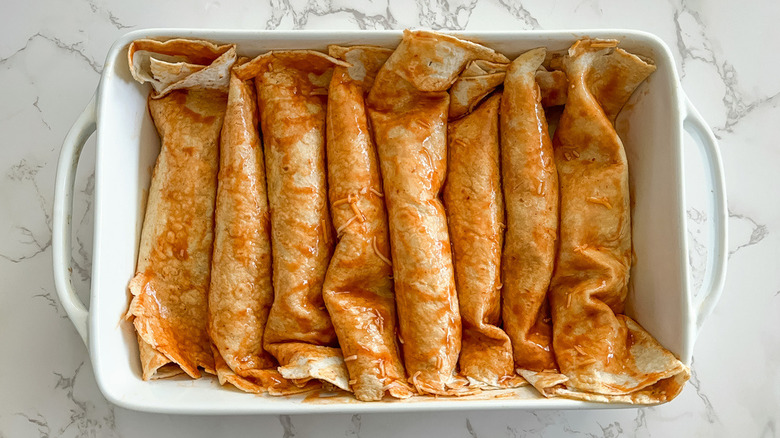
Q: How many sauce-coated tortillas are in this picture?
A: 8